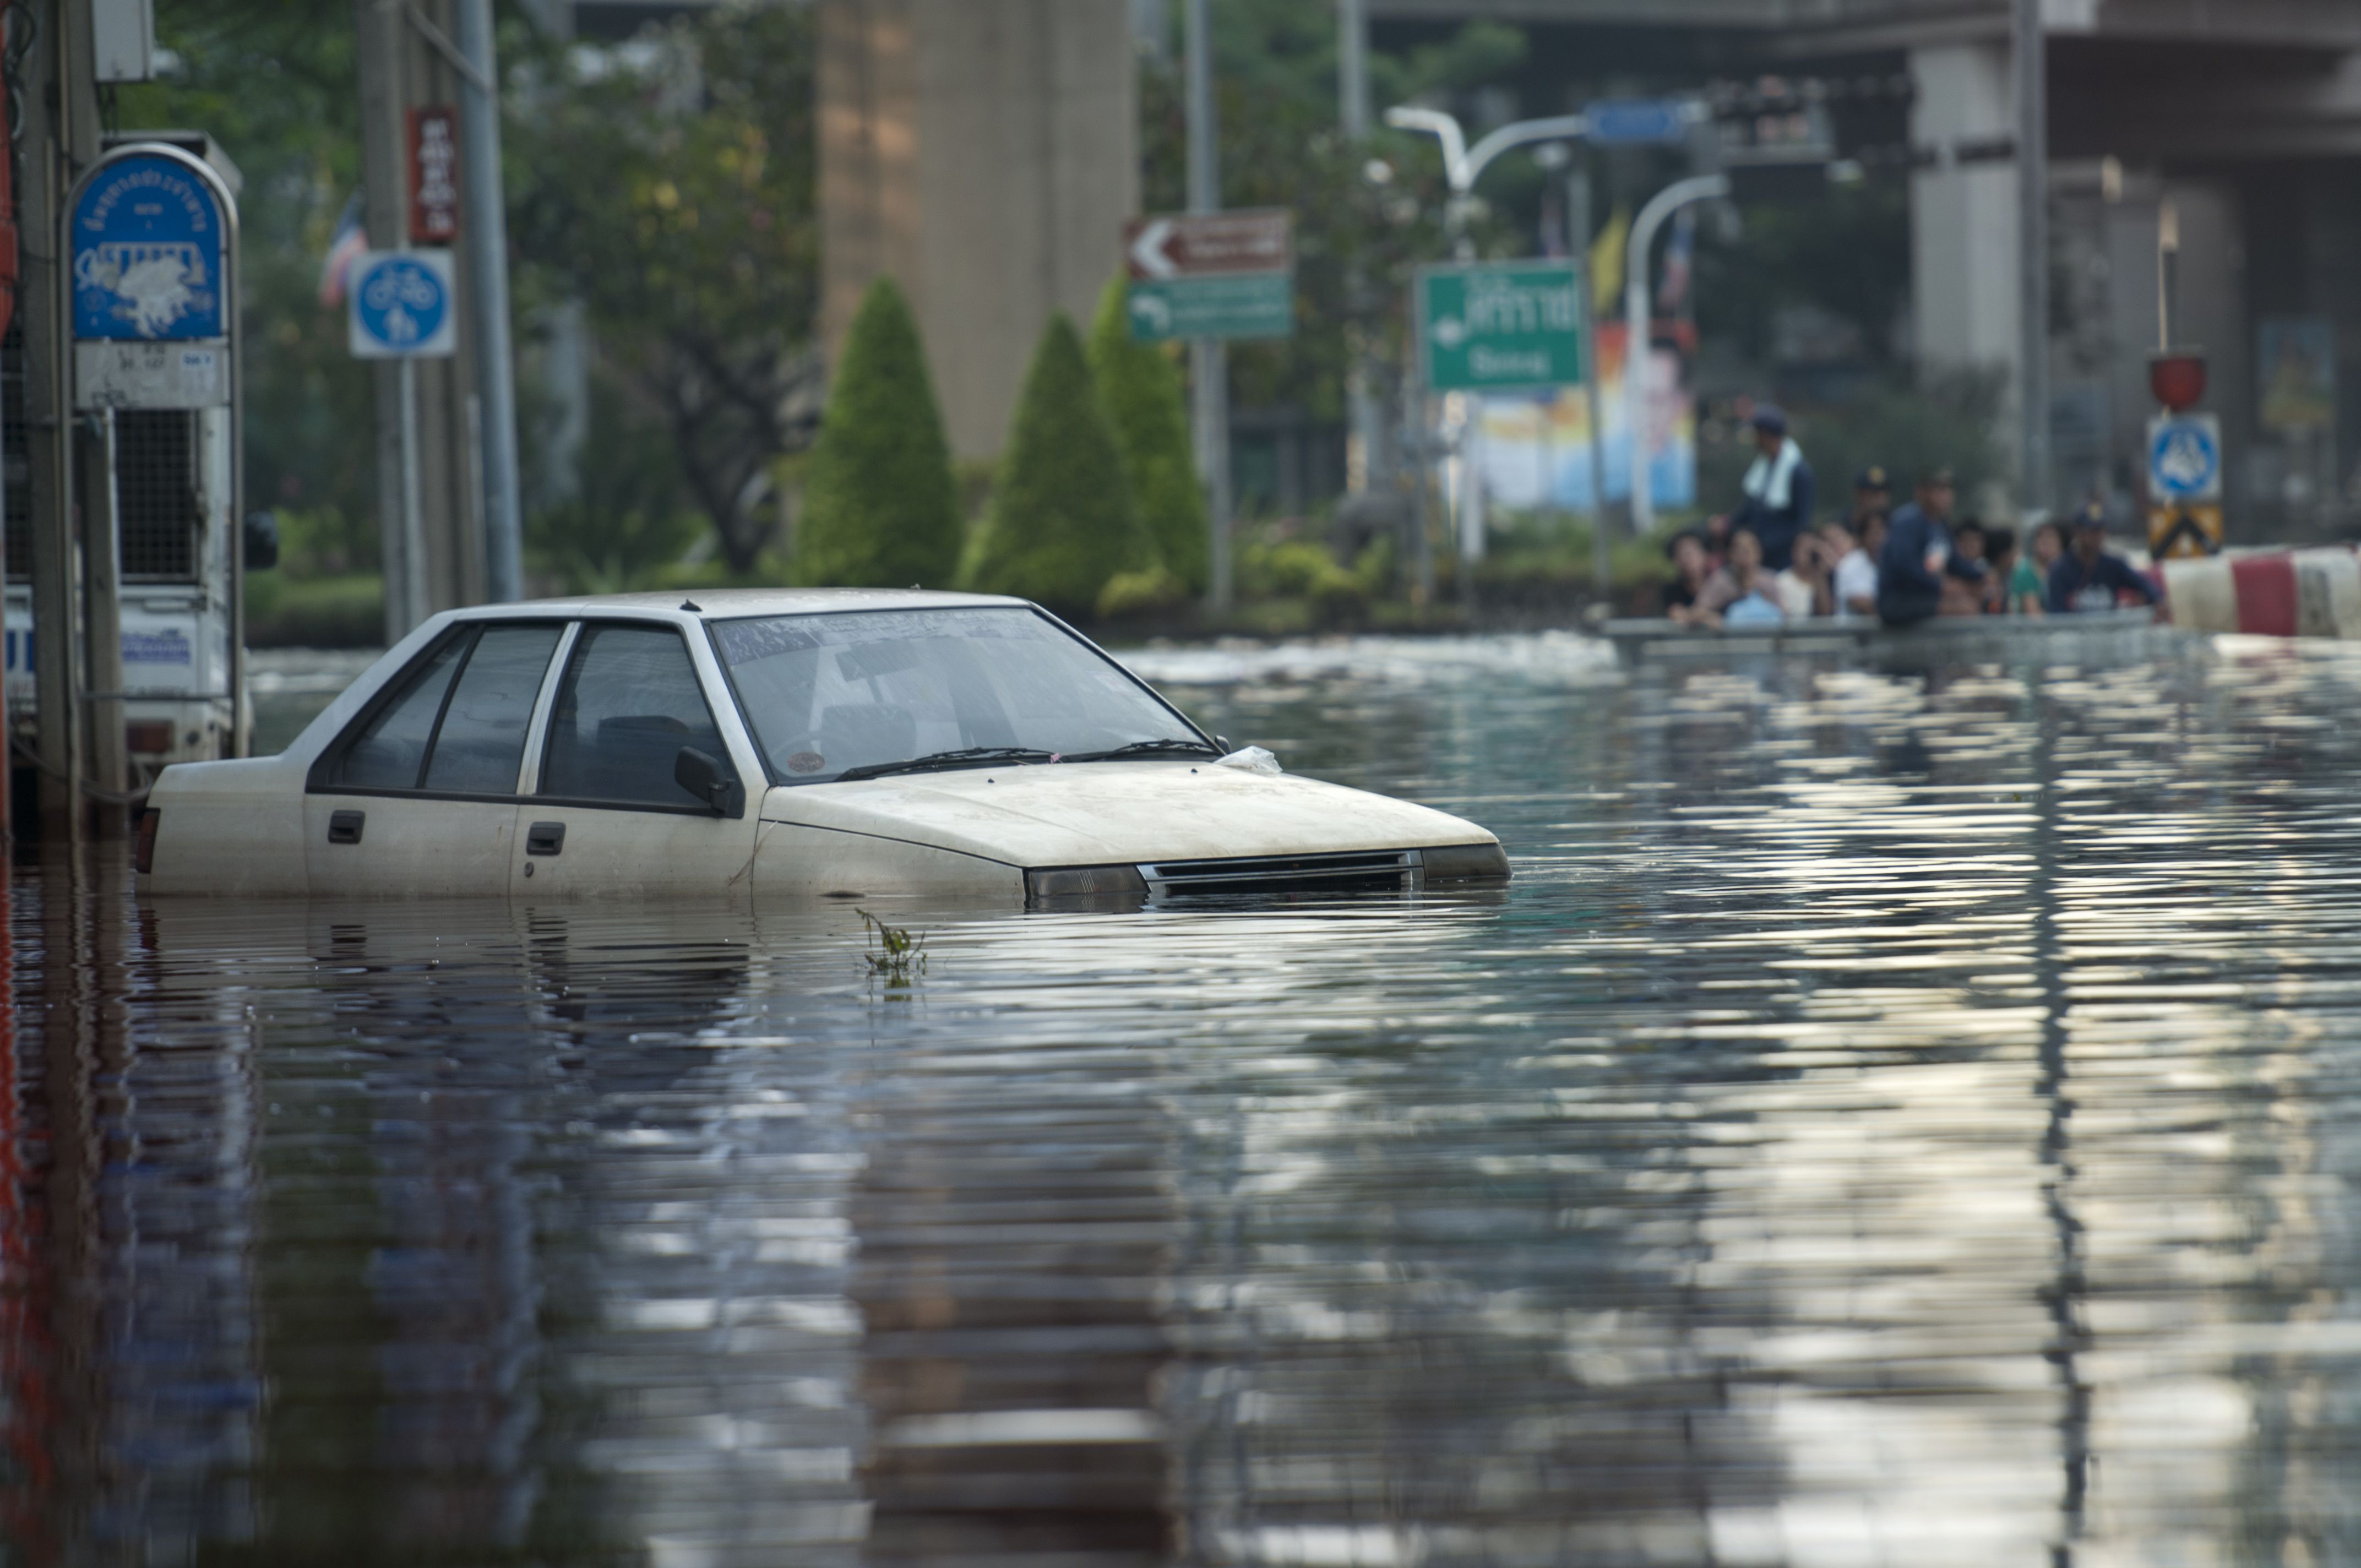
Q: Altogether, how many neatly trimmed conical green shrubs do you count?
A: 3